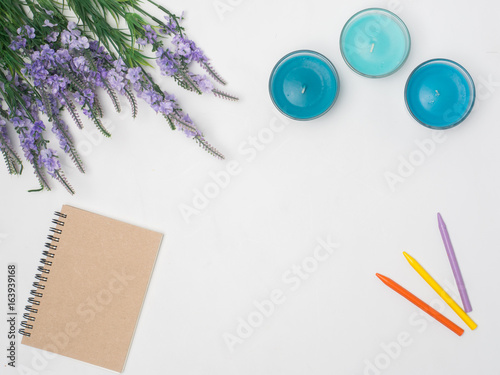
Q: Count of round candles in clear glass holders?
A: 3